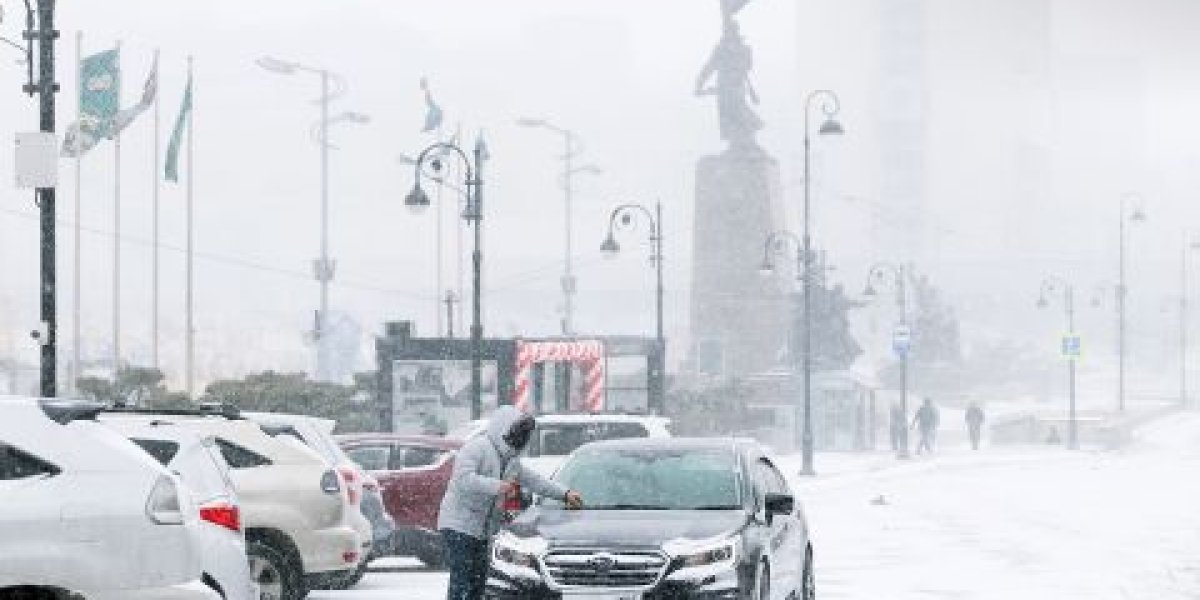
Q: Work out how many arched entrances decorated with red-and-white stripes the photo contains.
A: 1